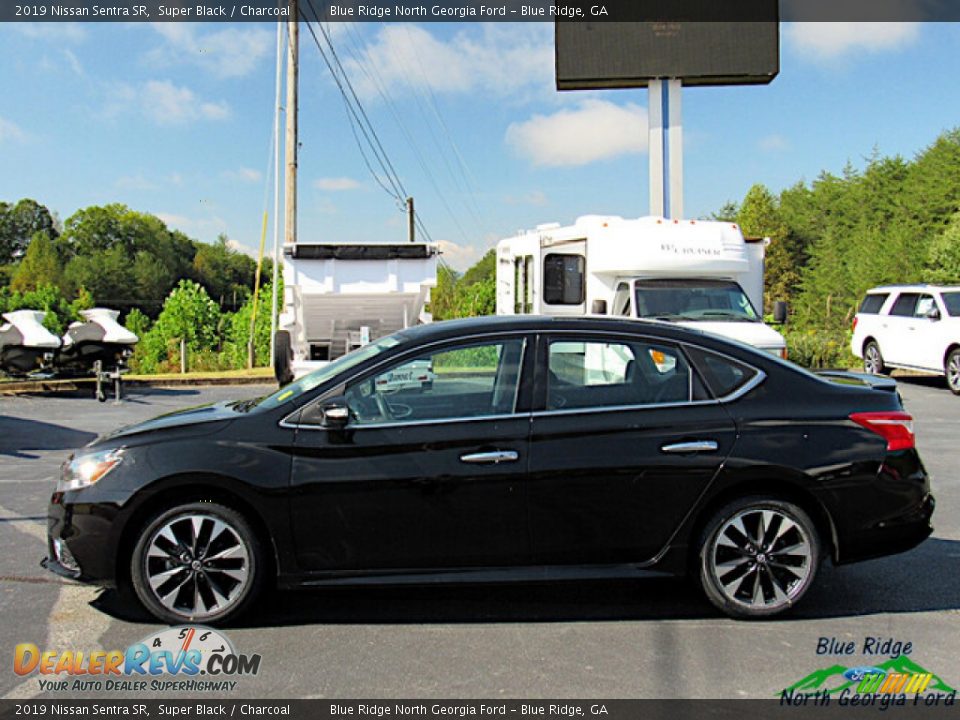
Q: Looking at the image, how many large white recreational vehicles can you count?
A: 1